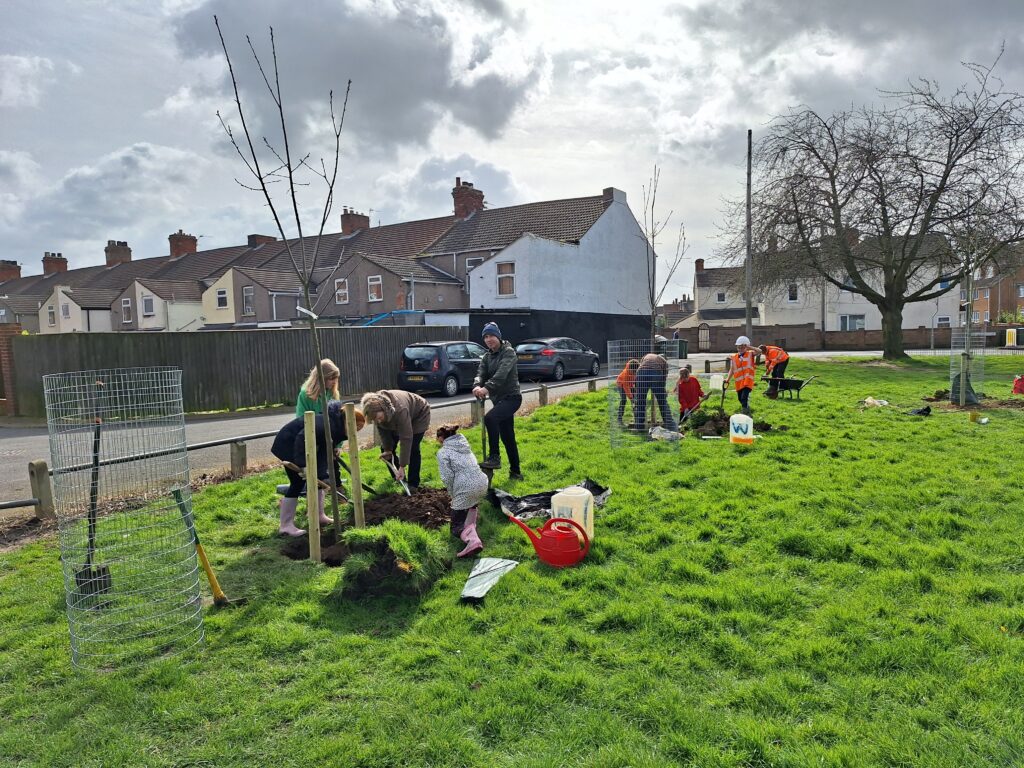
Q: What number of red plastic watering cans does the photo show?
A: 1